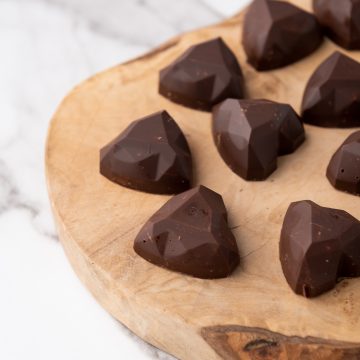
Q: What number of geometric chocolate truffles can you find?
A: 9